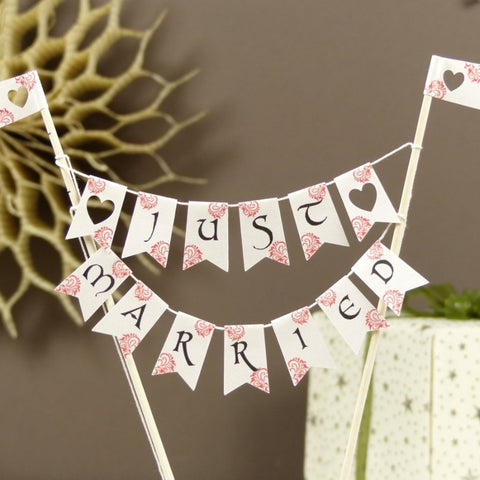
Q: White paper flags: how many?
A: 15